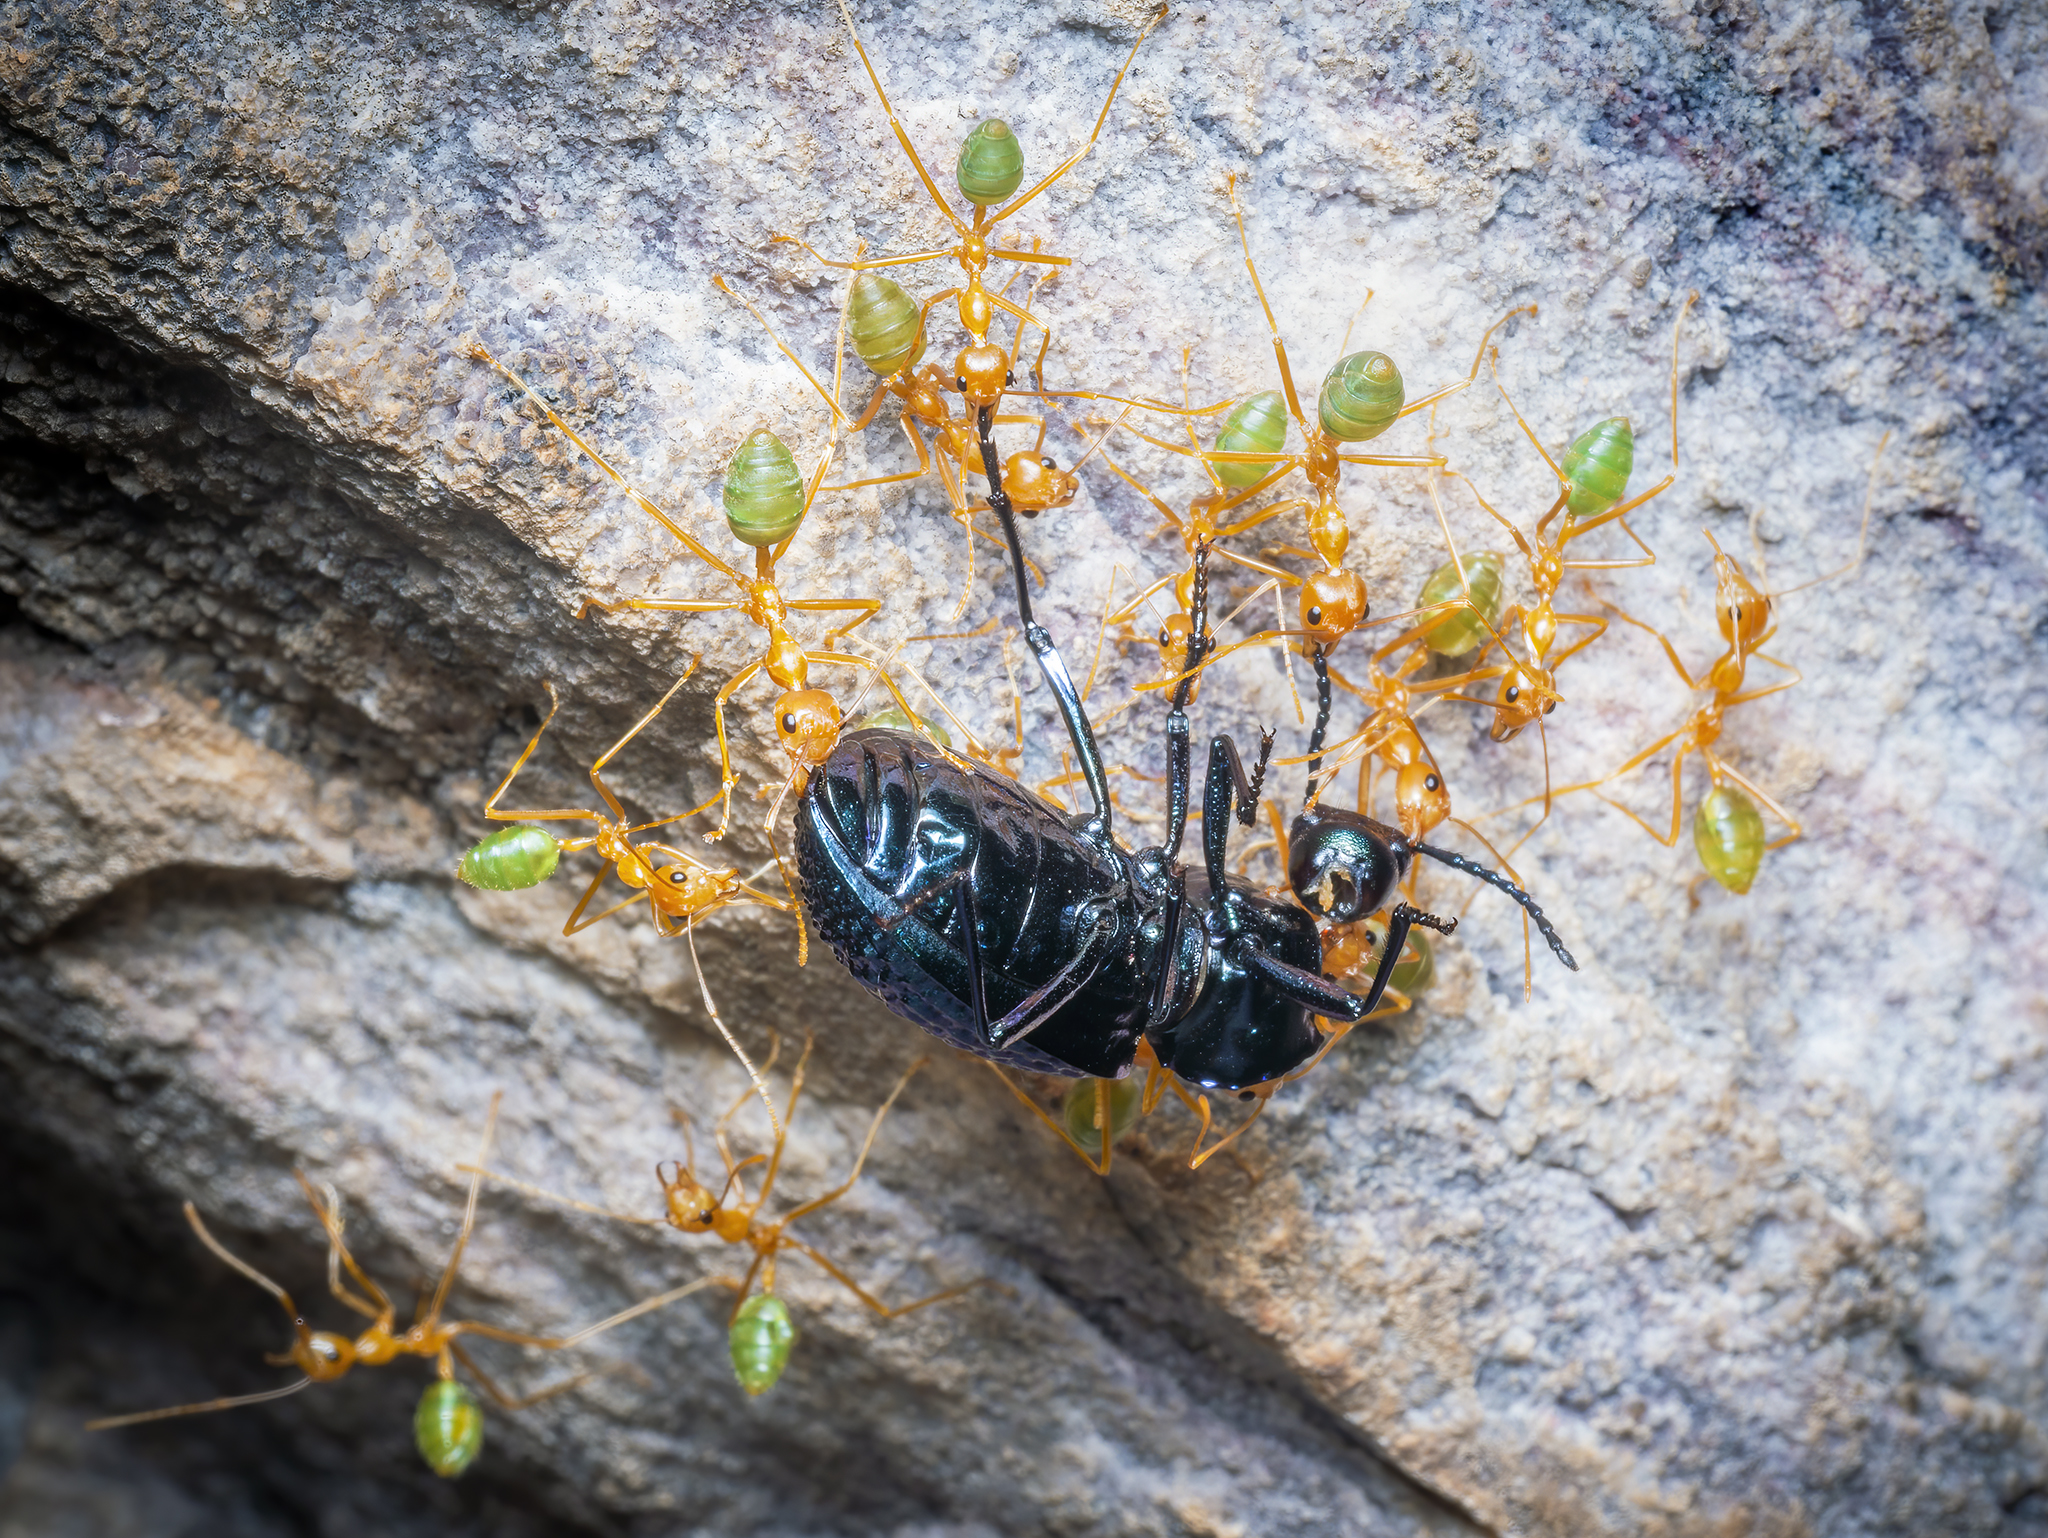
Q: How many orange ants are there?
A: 14